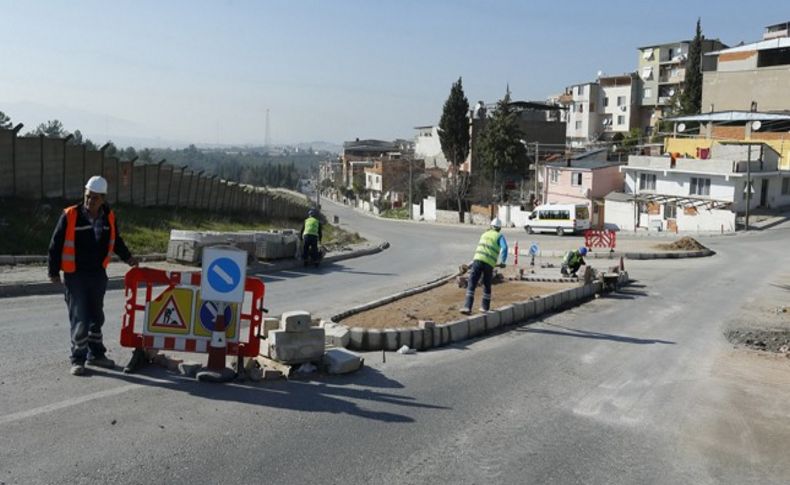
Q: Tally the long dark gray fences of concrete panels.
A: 1